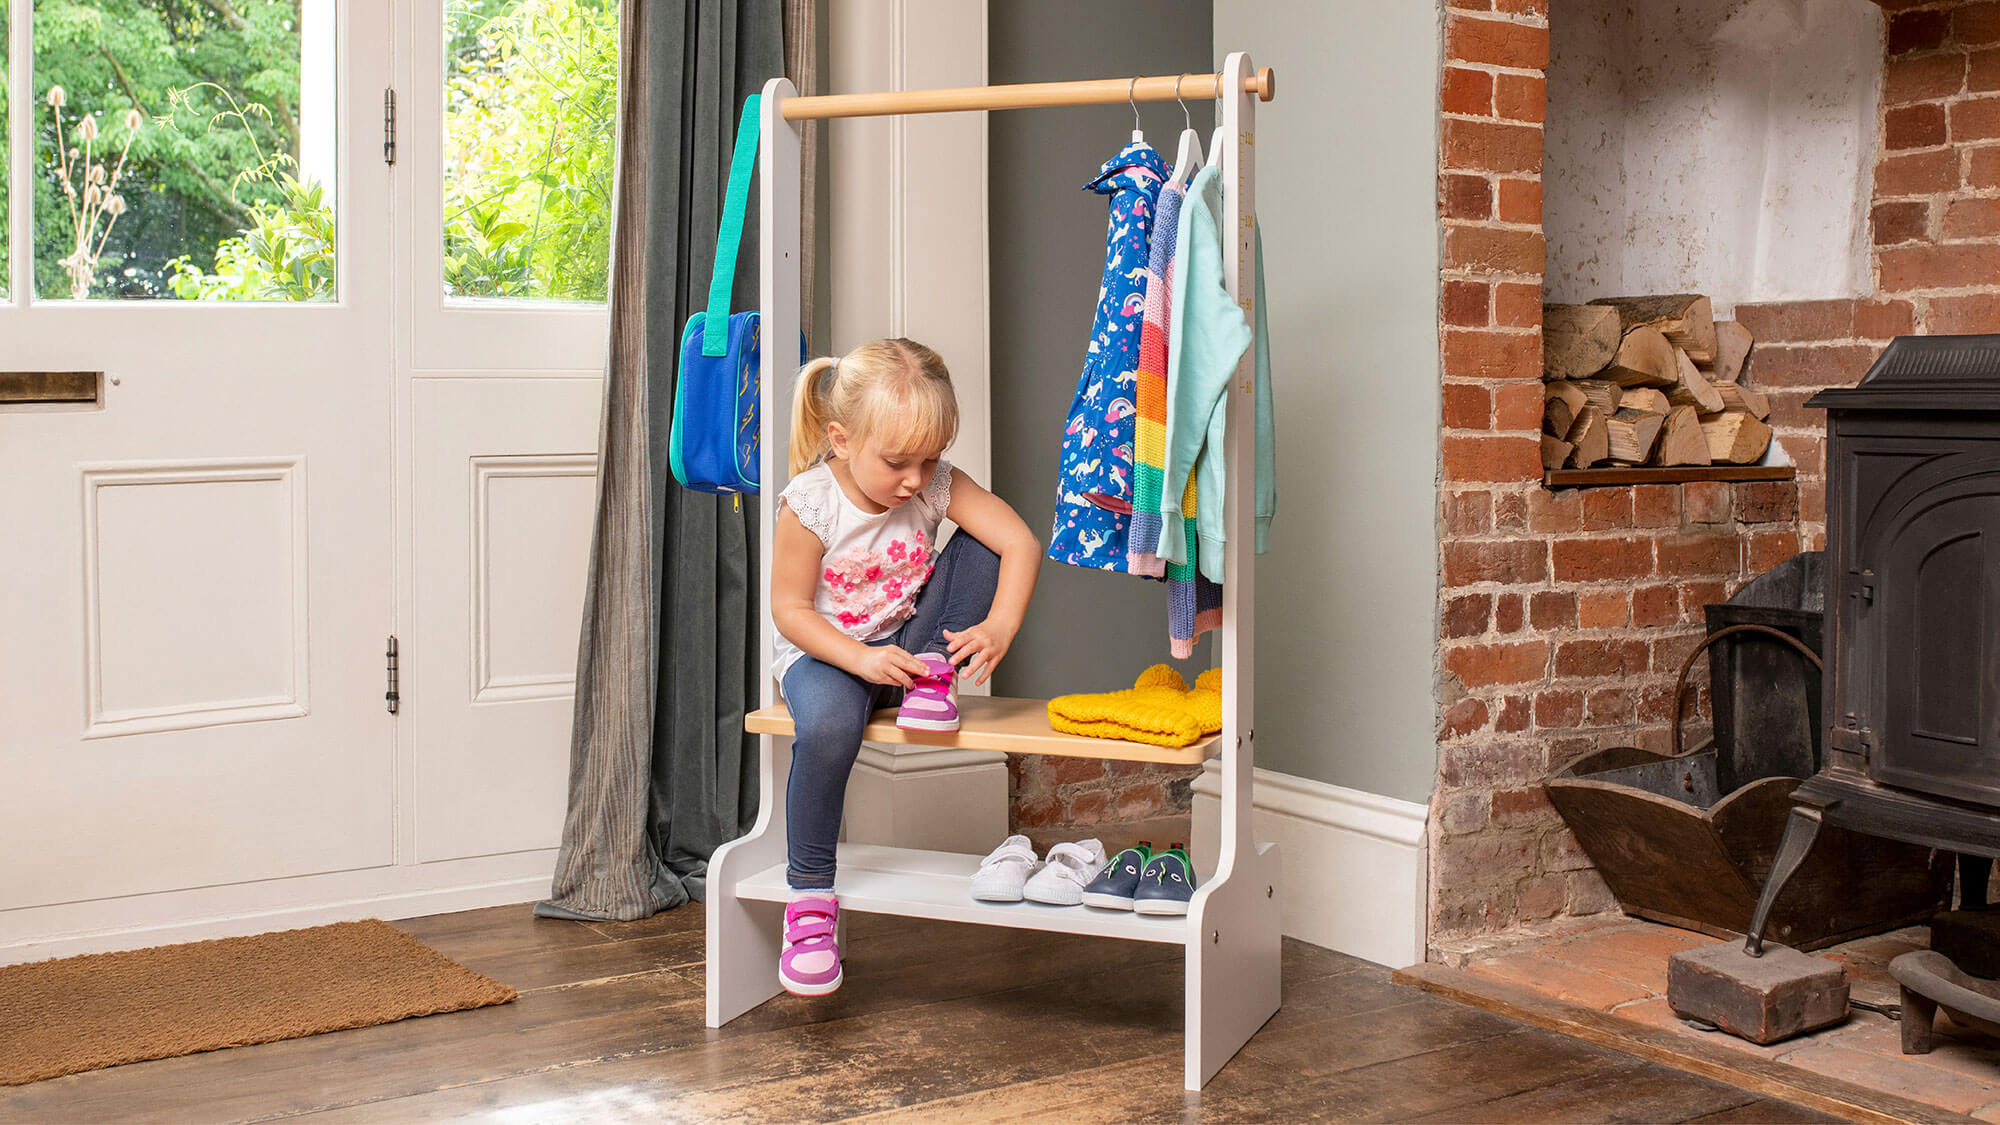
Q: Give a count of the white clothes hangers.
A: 3